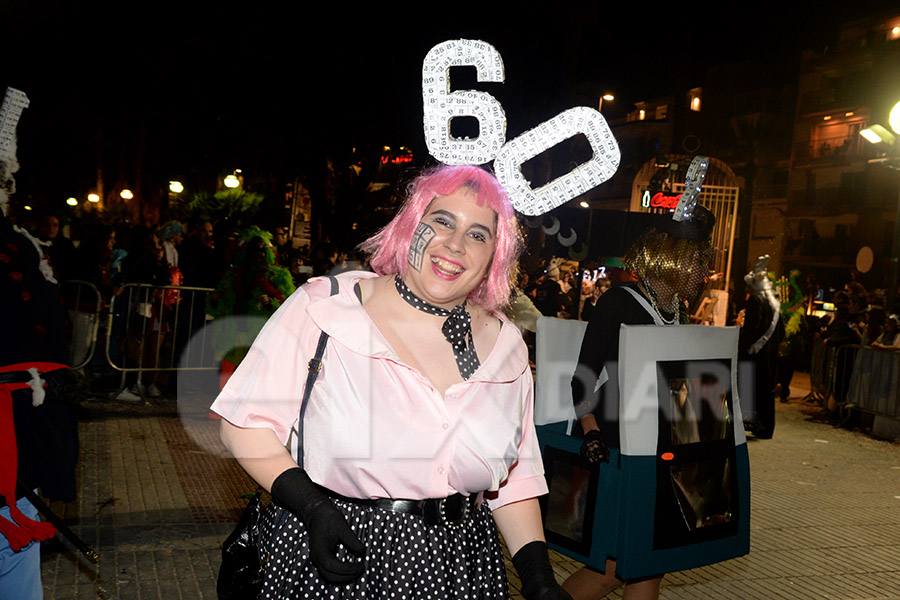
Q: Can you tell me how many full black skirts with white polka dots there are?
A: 1